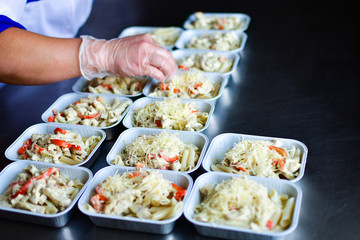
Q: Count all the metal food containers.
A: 14